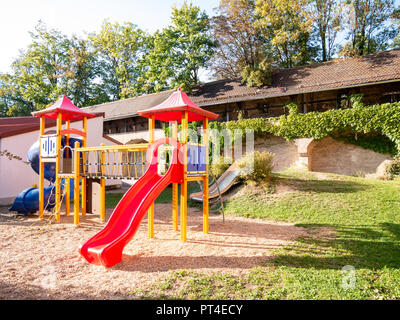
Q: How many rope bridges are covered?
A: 0